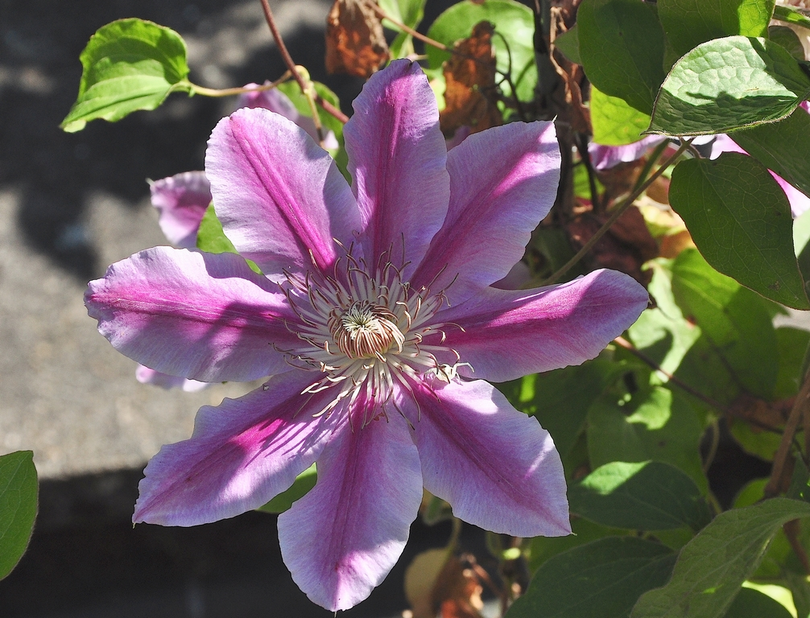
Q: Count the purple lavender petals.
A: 8